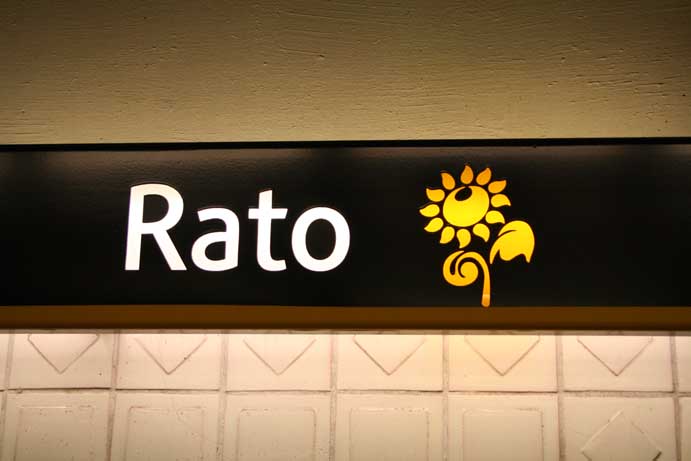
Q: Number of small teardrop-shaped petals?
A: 12